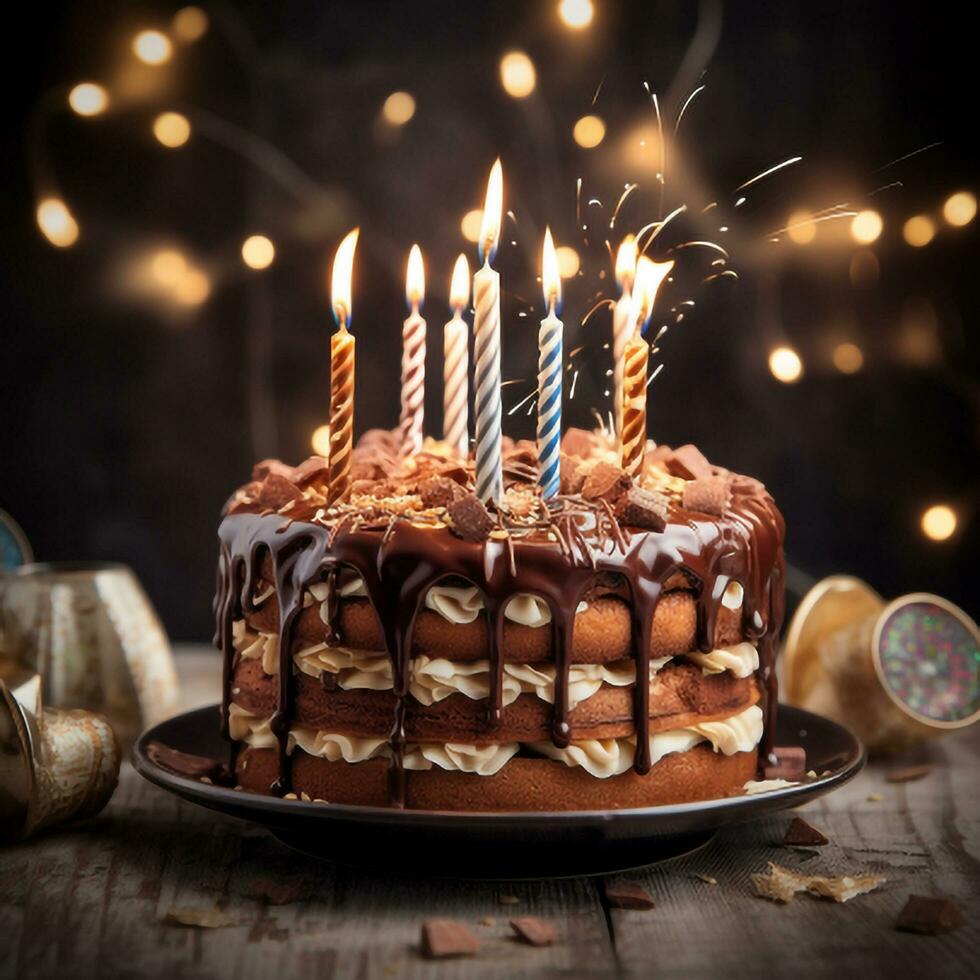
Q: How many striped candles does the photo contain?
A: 7